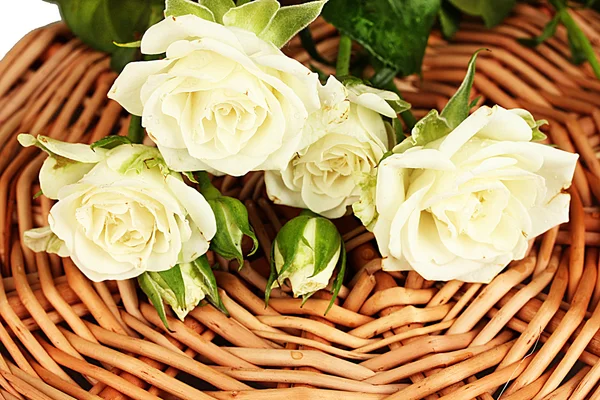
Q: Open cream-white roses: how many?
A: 4